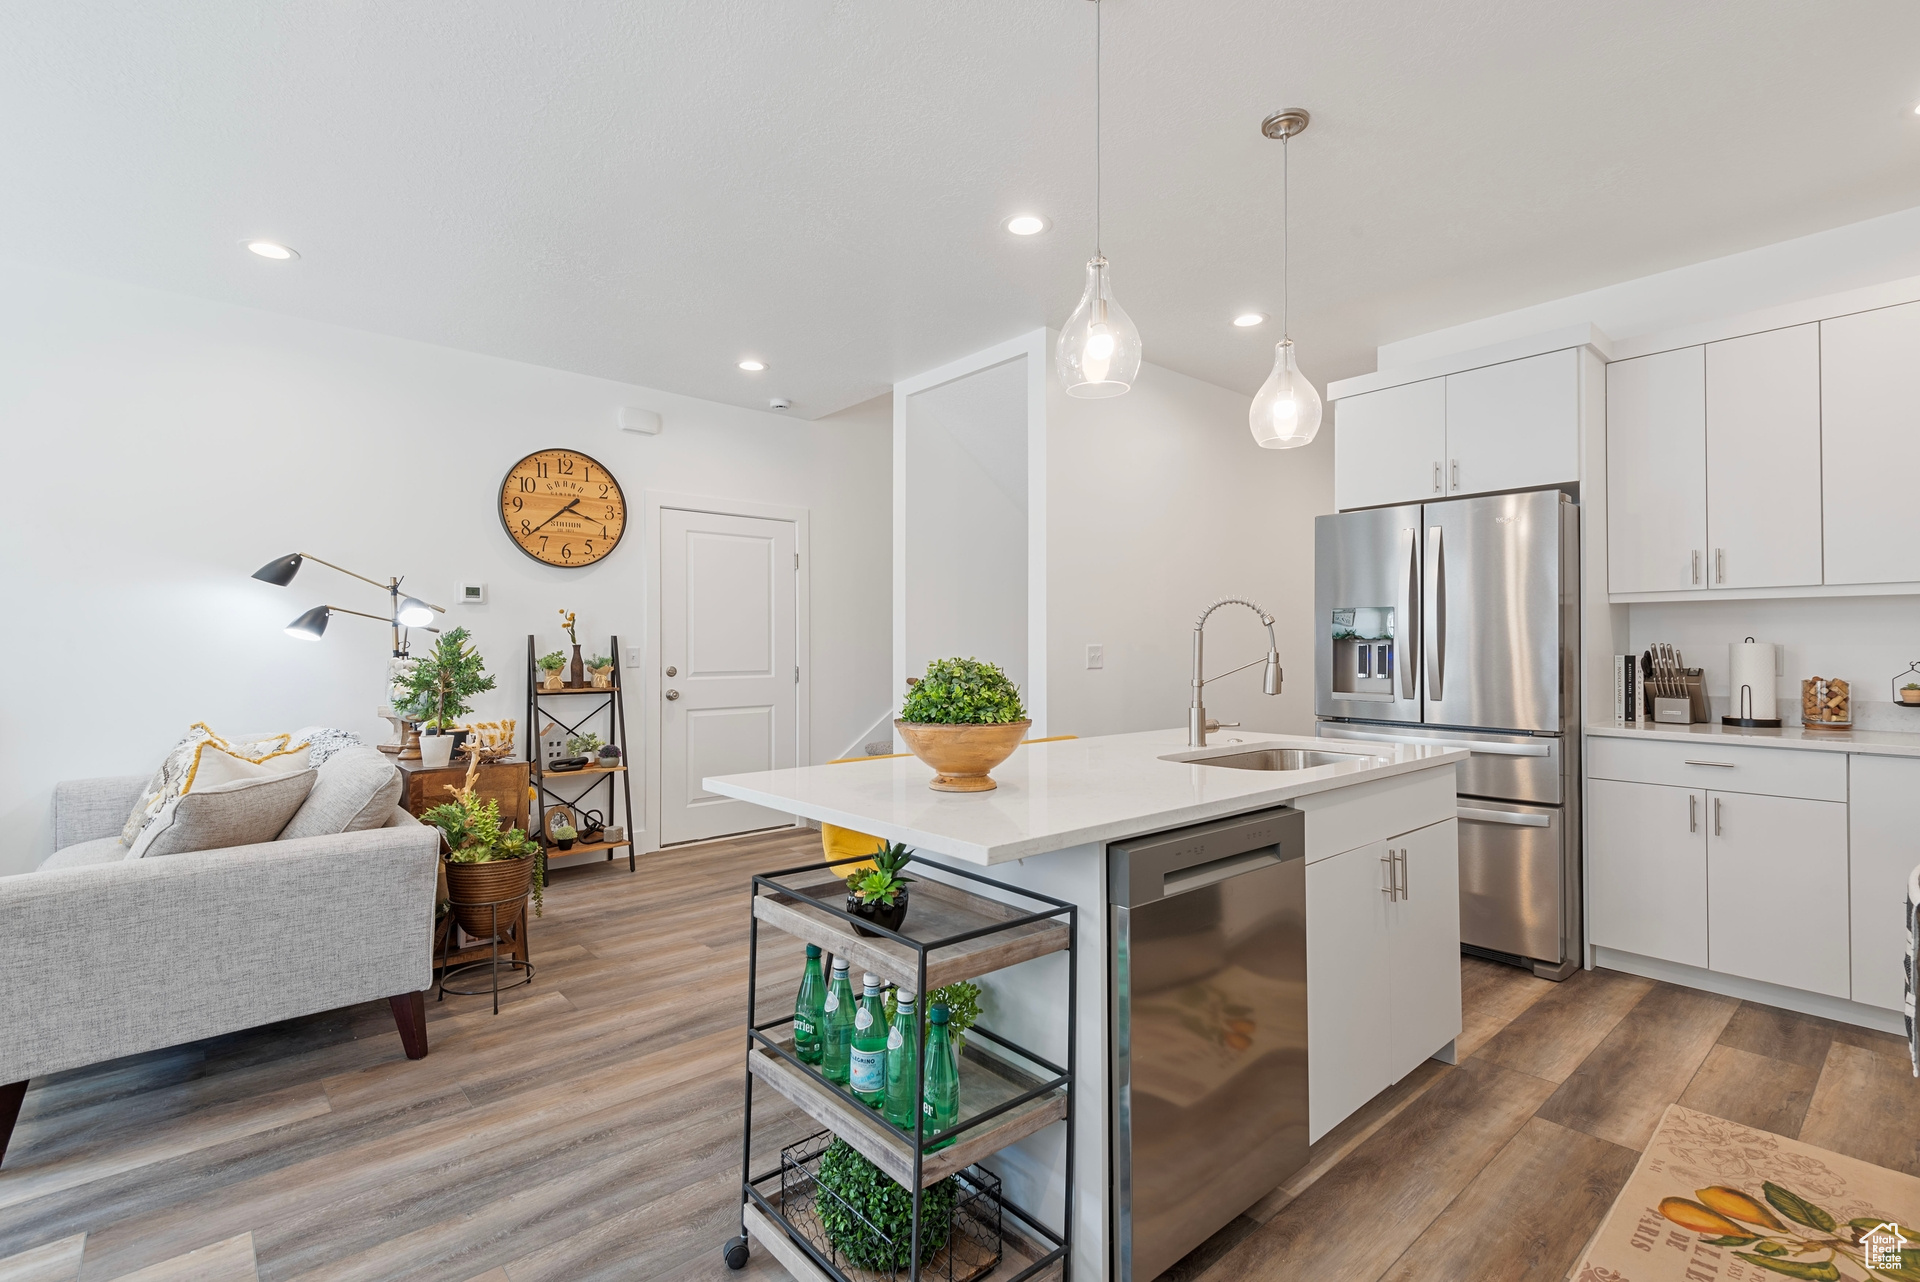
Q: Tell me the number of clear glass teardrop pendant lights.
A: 2